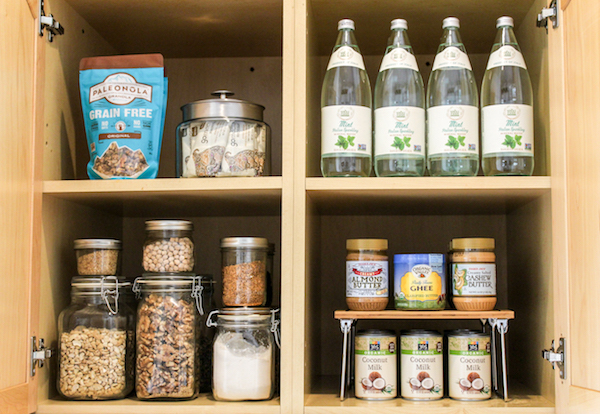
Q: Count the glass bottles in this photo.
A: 4